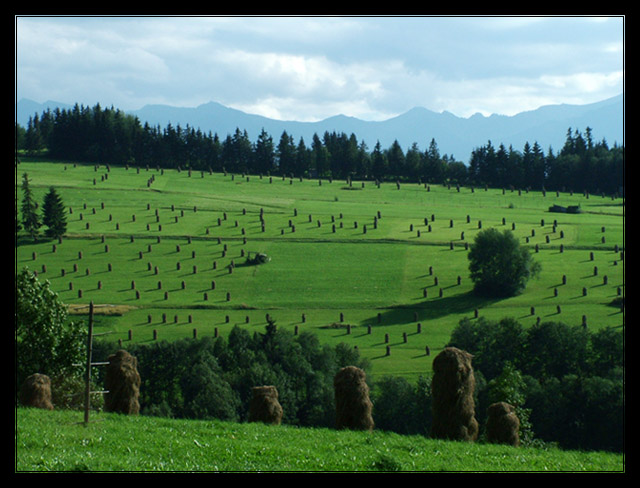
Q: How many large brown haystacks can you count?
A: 6